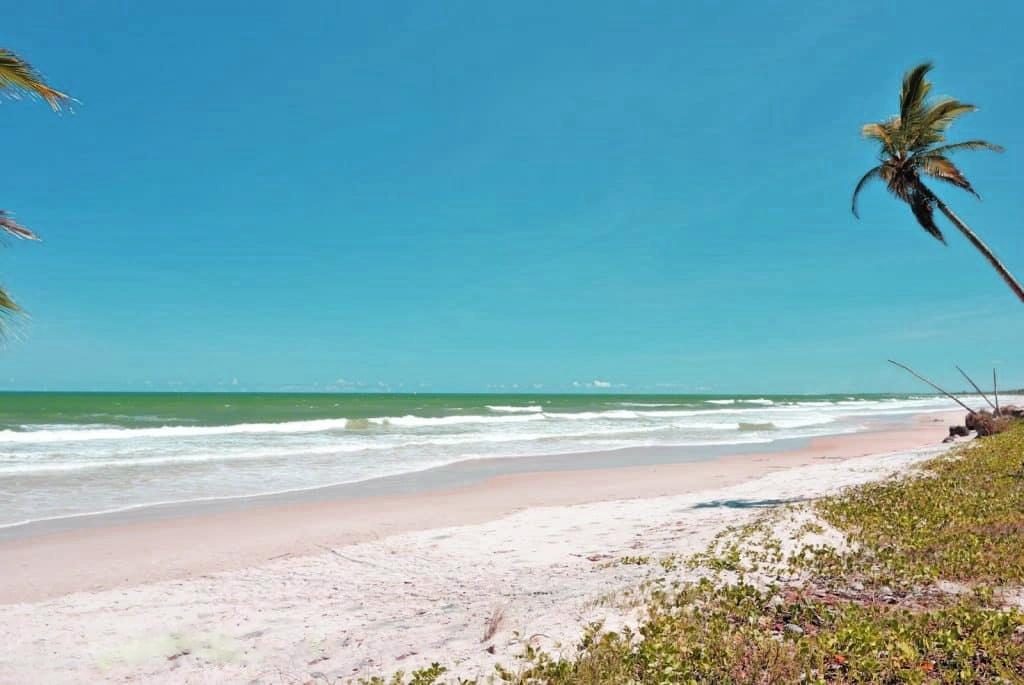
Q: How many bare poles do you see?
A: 3